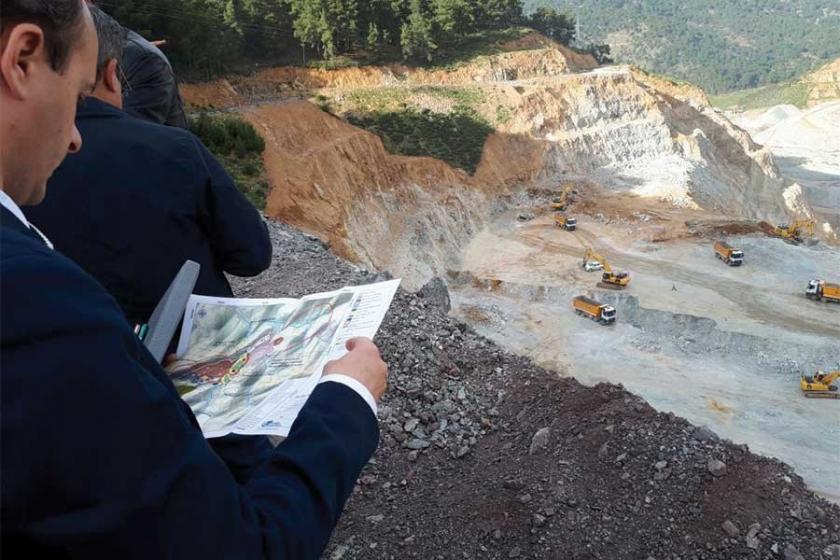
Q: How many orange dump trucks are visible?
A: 4